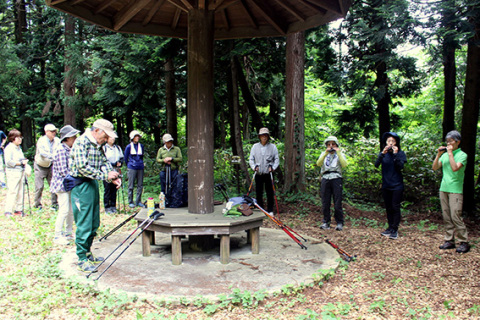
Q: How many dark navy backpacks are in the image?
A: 1